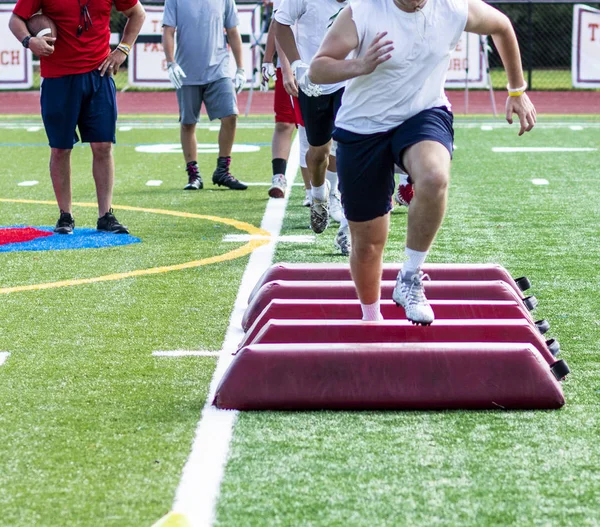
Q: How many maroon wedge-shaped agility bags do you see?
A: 5